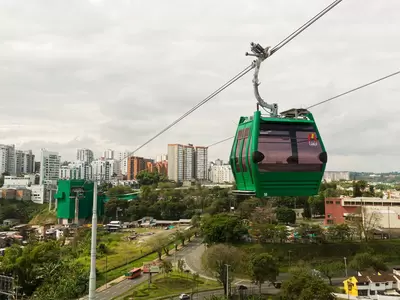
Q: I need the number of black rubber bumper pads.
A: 2